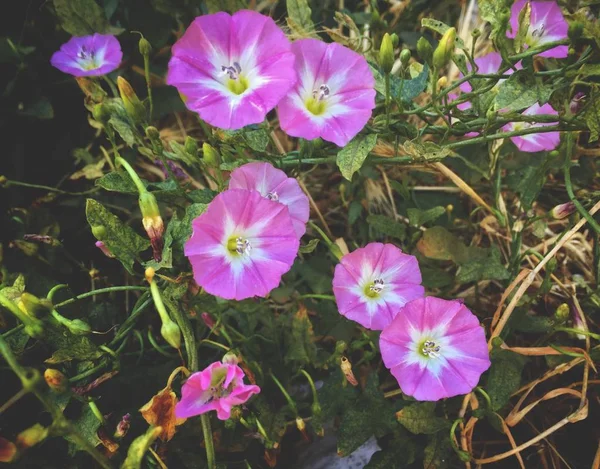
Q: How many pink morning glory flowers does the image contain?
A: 11